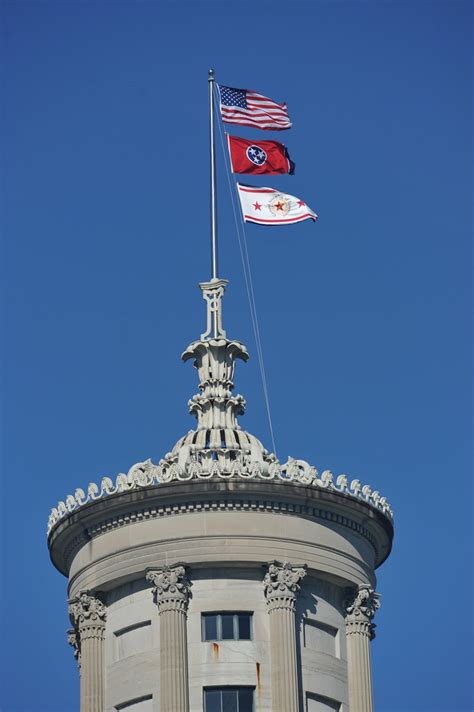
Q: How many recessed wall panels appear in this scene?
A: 4